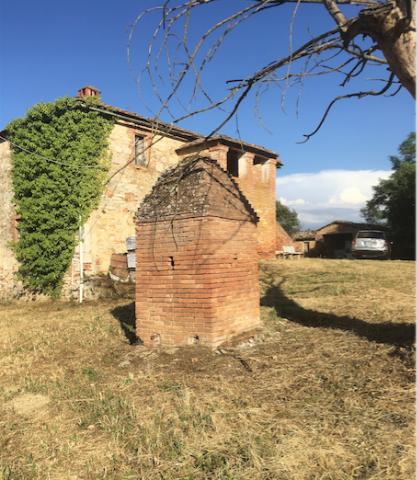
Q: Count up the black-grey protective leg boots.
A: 0